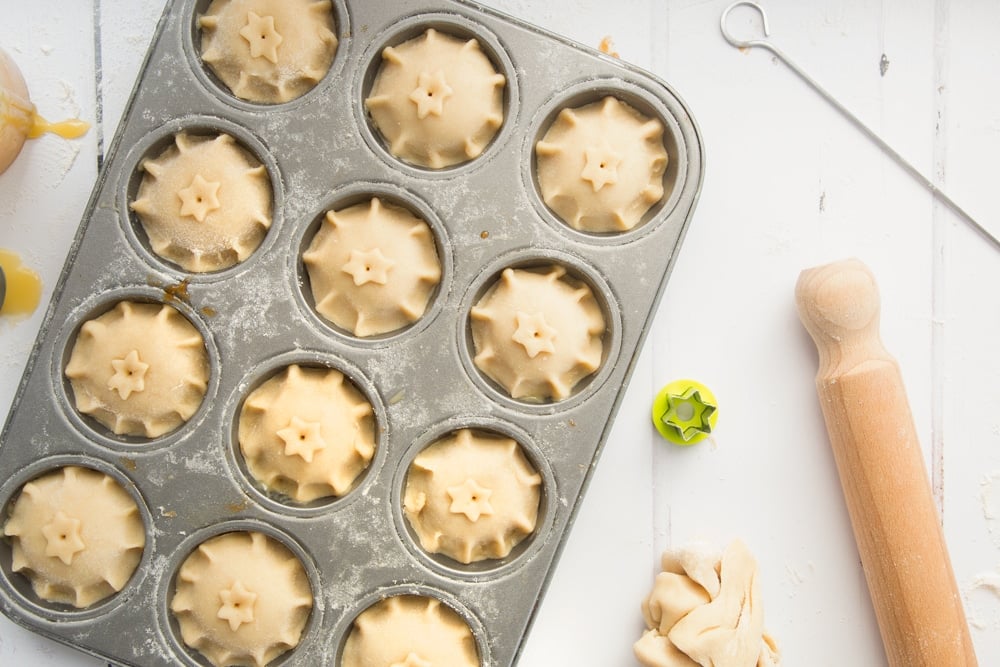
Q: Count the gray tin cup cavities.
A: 12